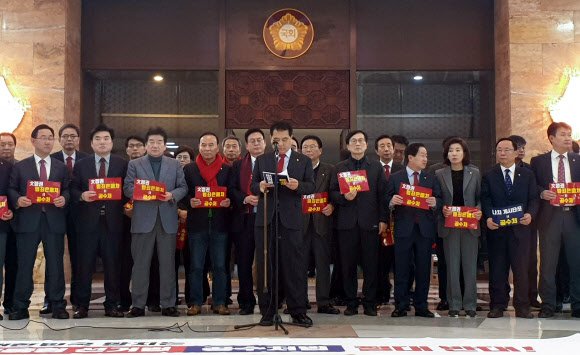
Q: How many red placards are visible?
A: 13